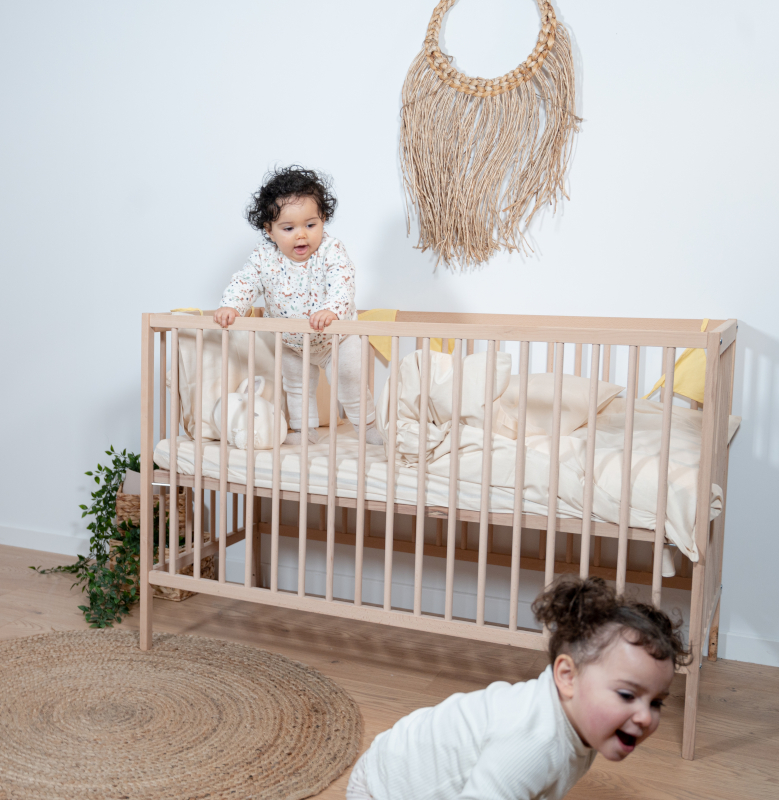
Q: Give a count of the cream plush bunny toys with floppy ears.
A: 1